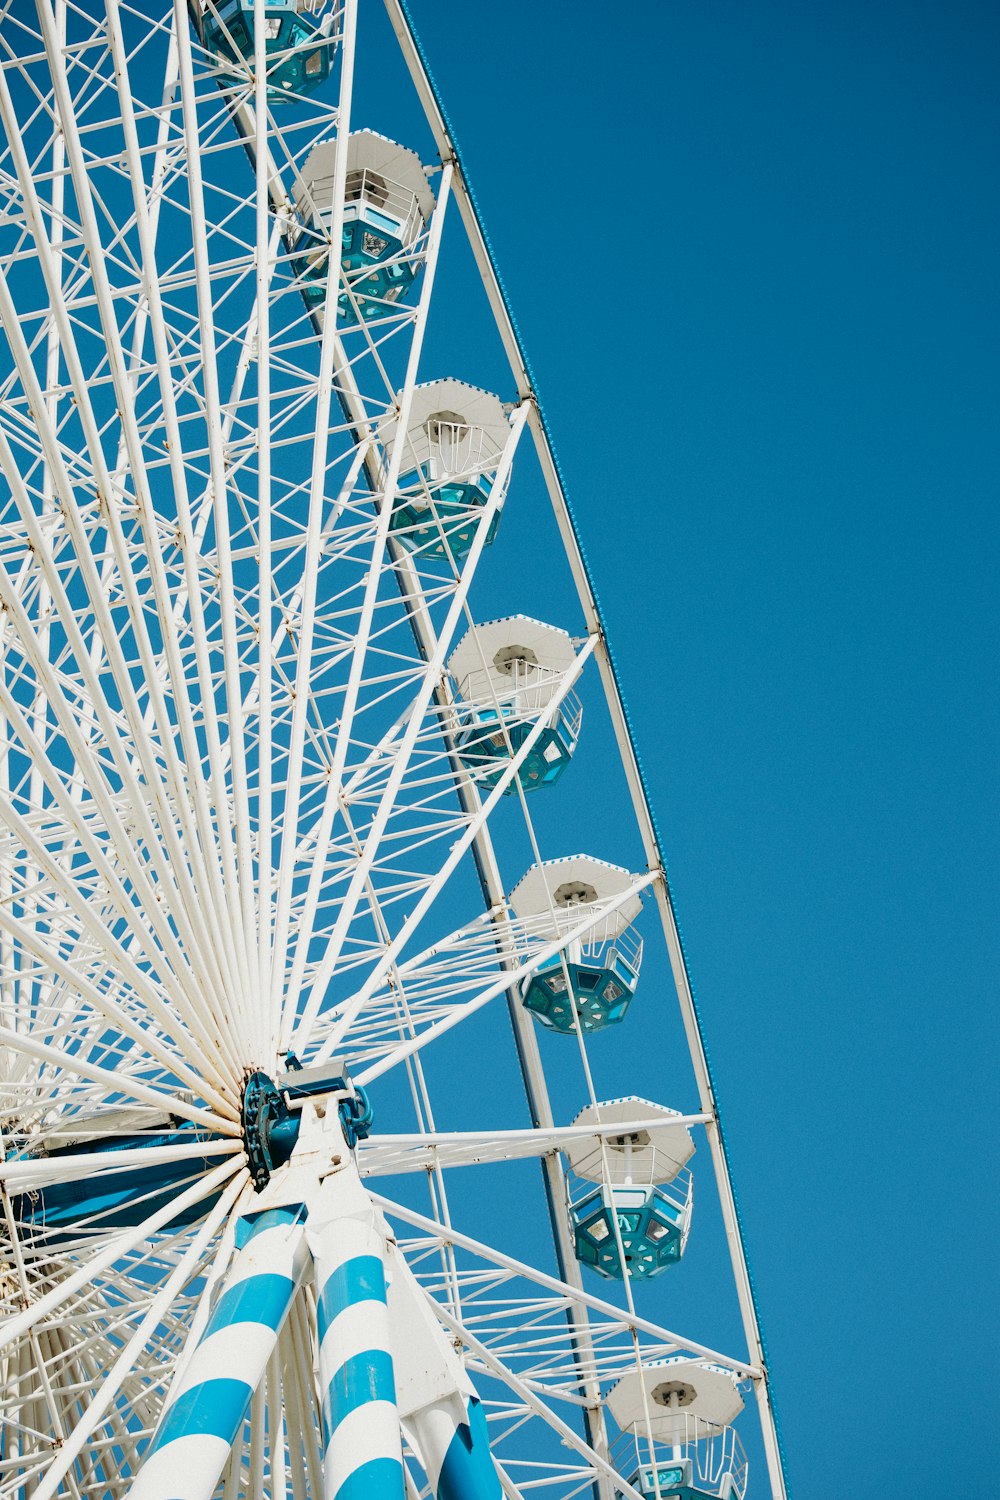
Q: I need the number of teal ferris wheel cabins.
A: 7